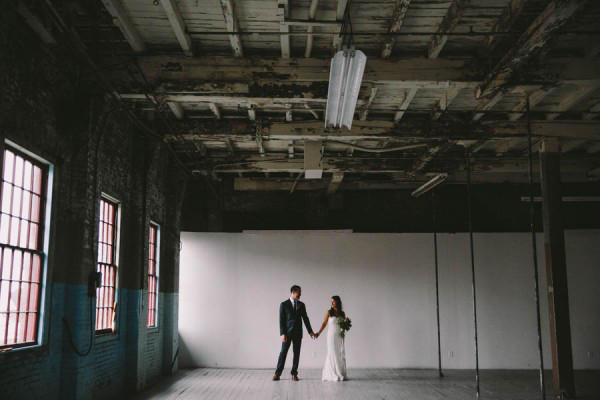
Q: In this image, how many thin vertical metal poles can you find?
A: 3